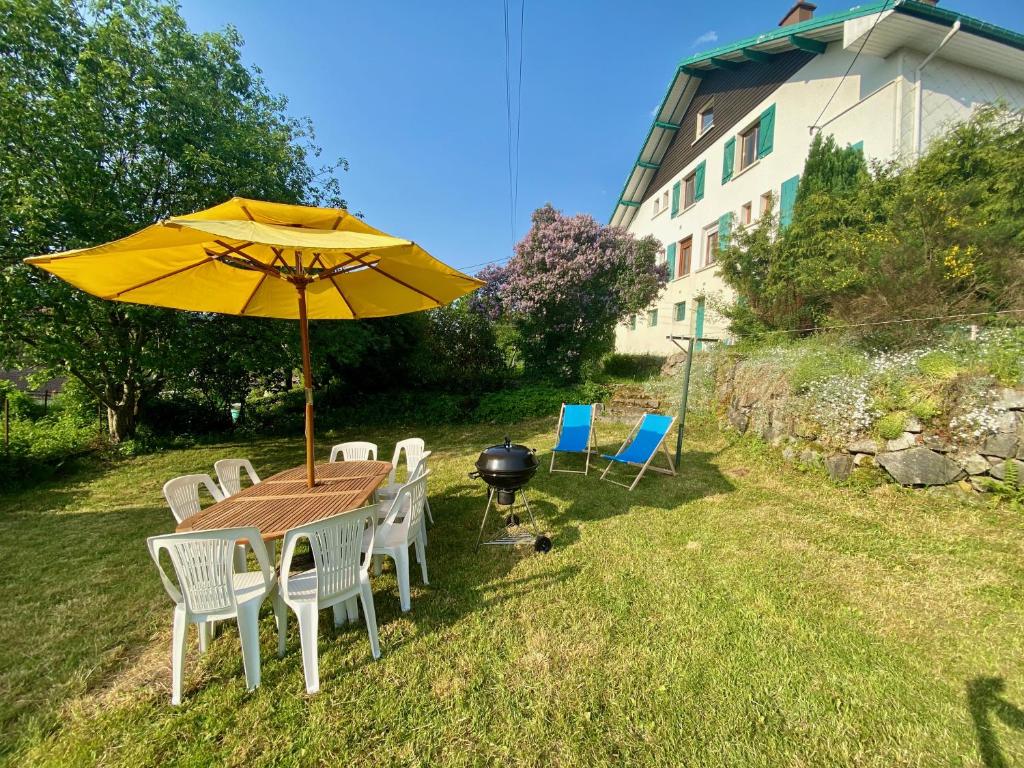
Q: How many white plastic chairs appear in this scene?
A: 8